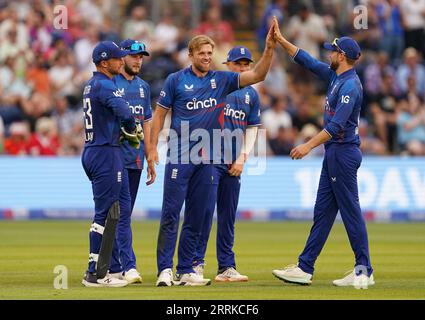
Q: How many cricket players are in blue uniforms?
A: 5